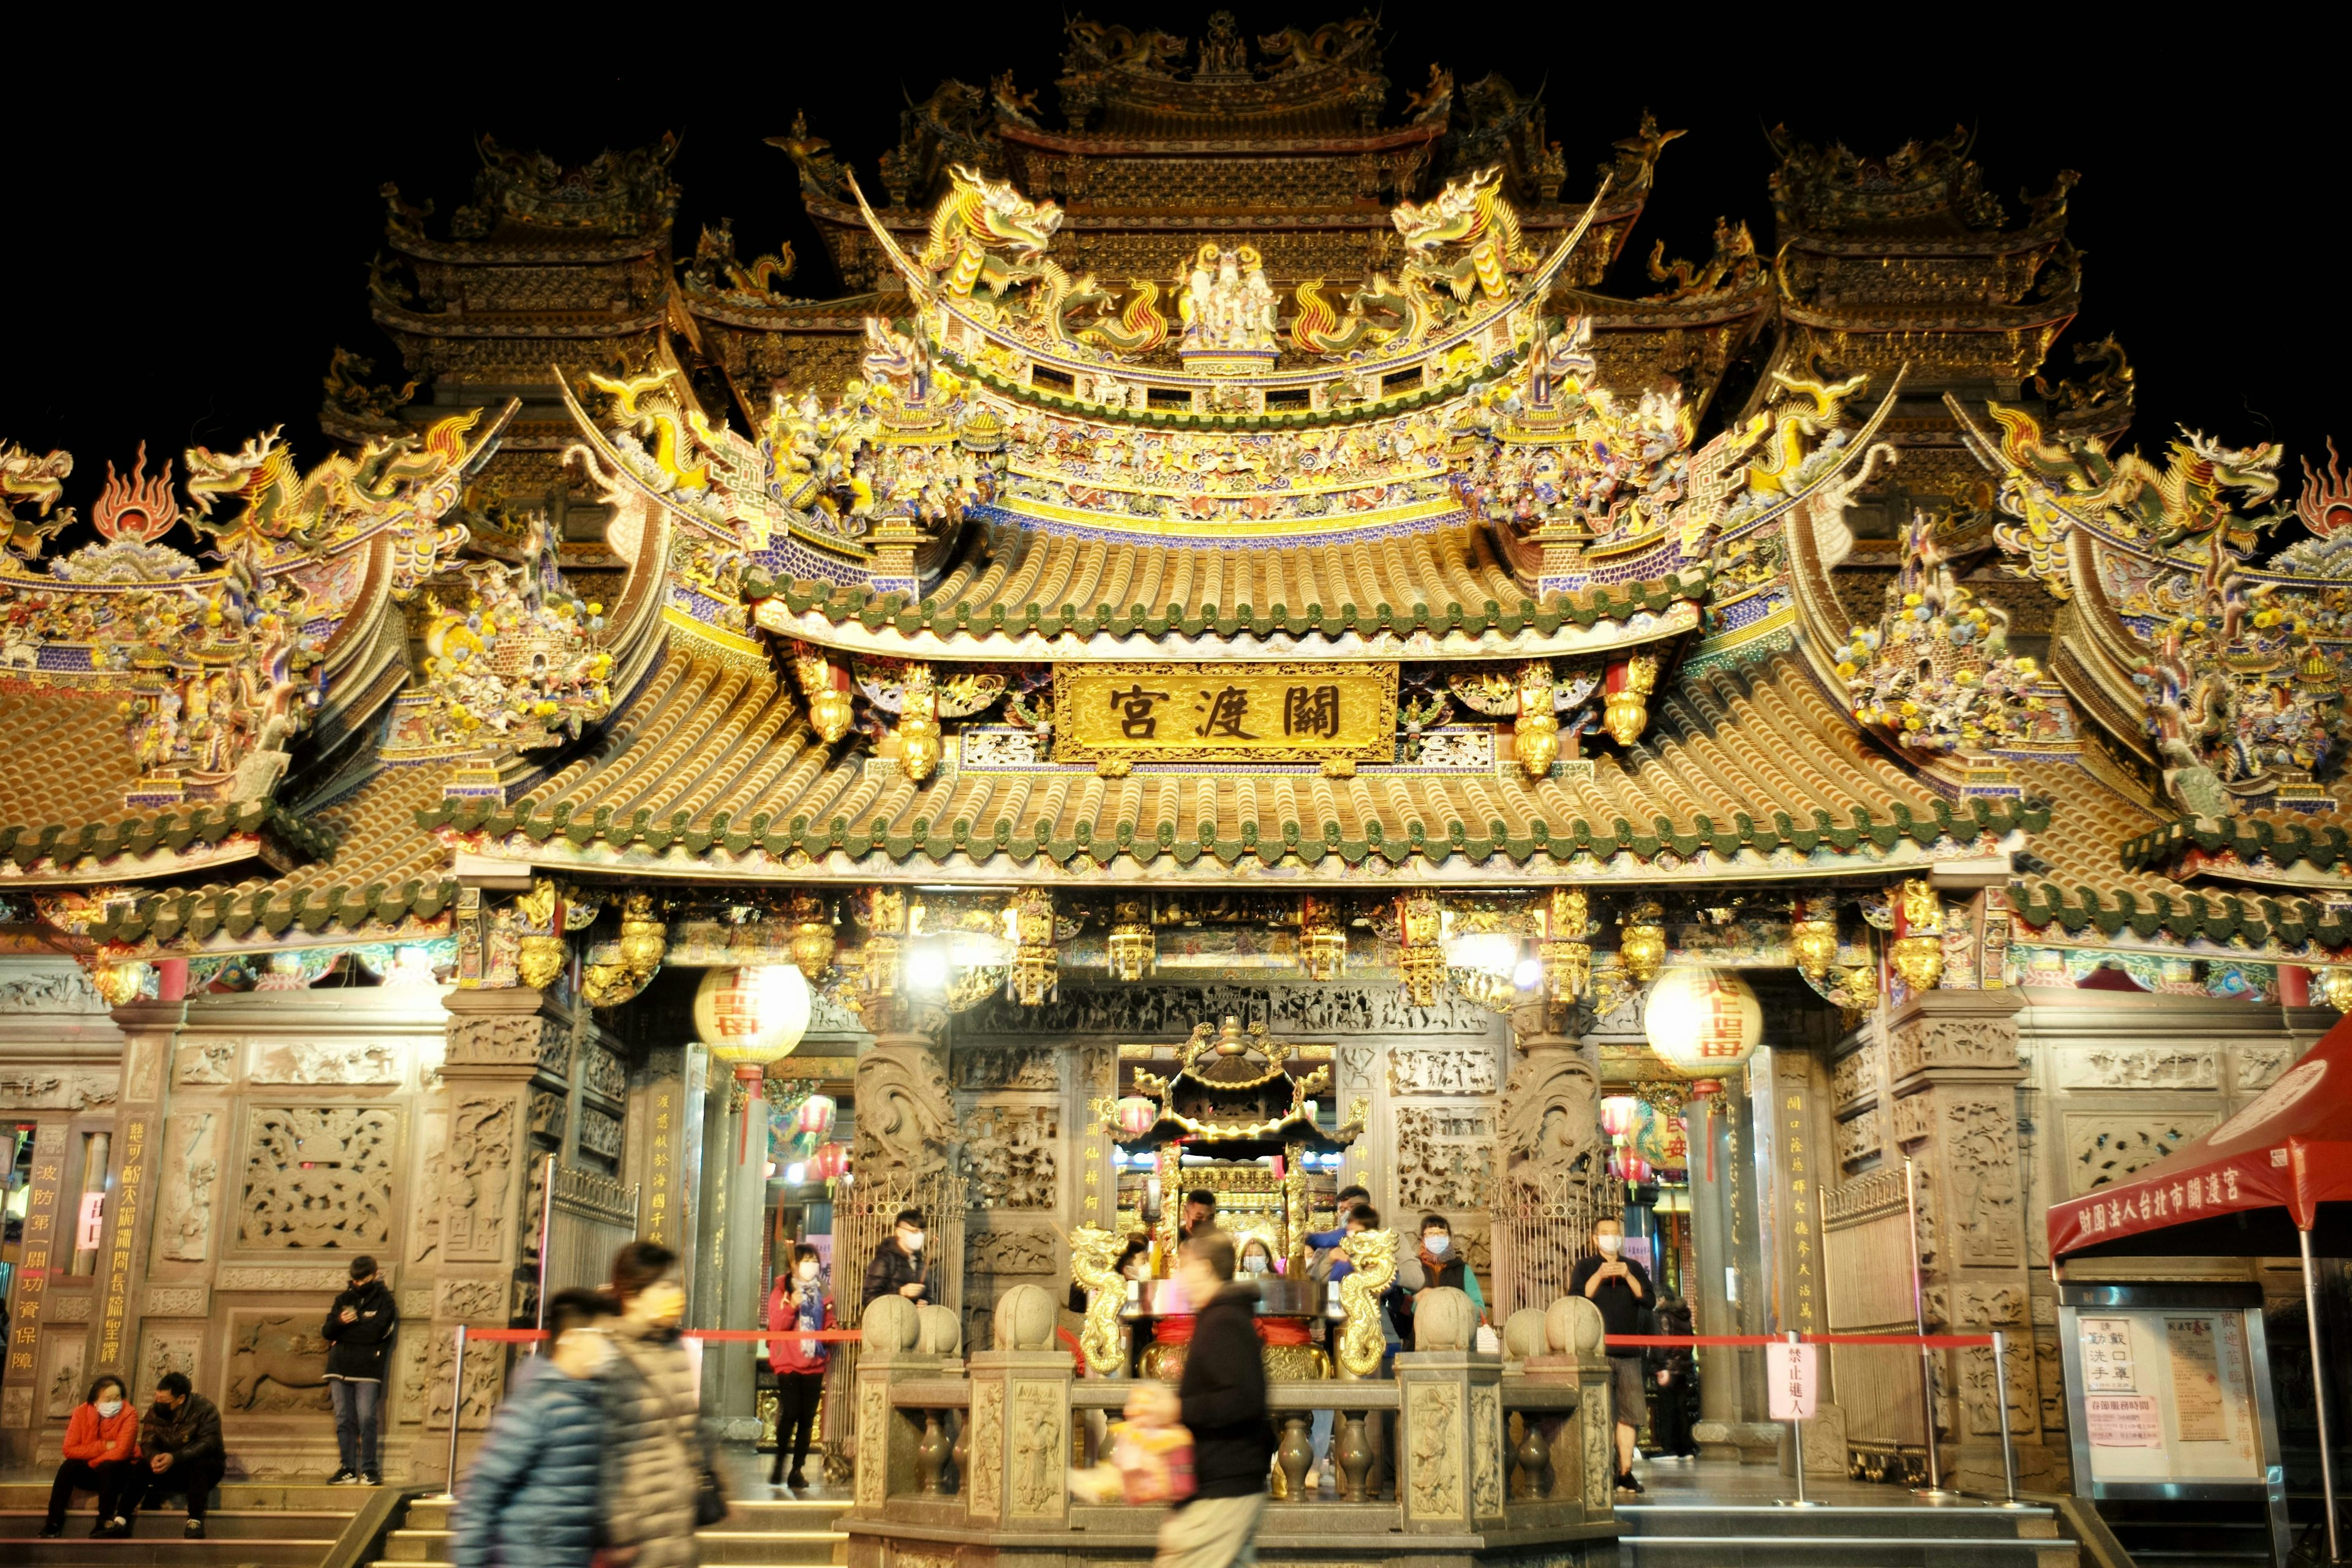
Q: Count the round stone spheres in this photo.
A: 6